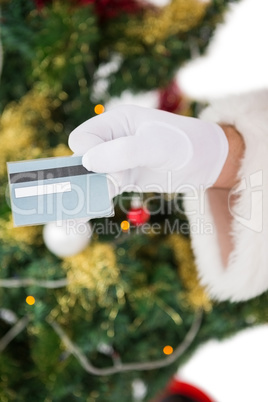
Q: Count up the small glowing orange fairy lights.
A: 4